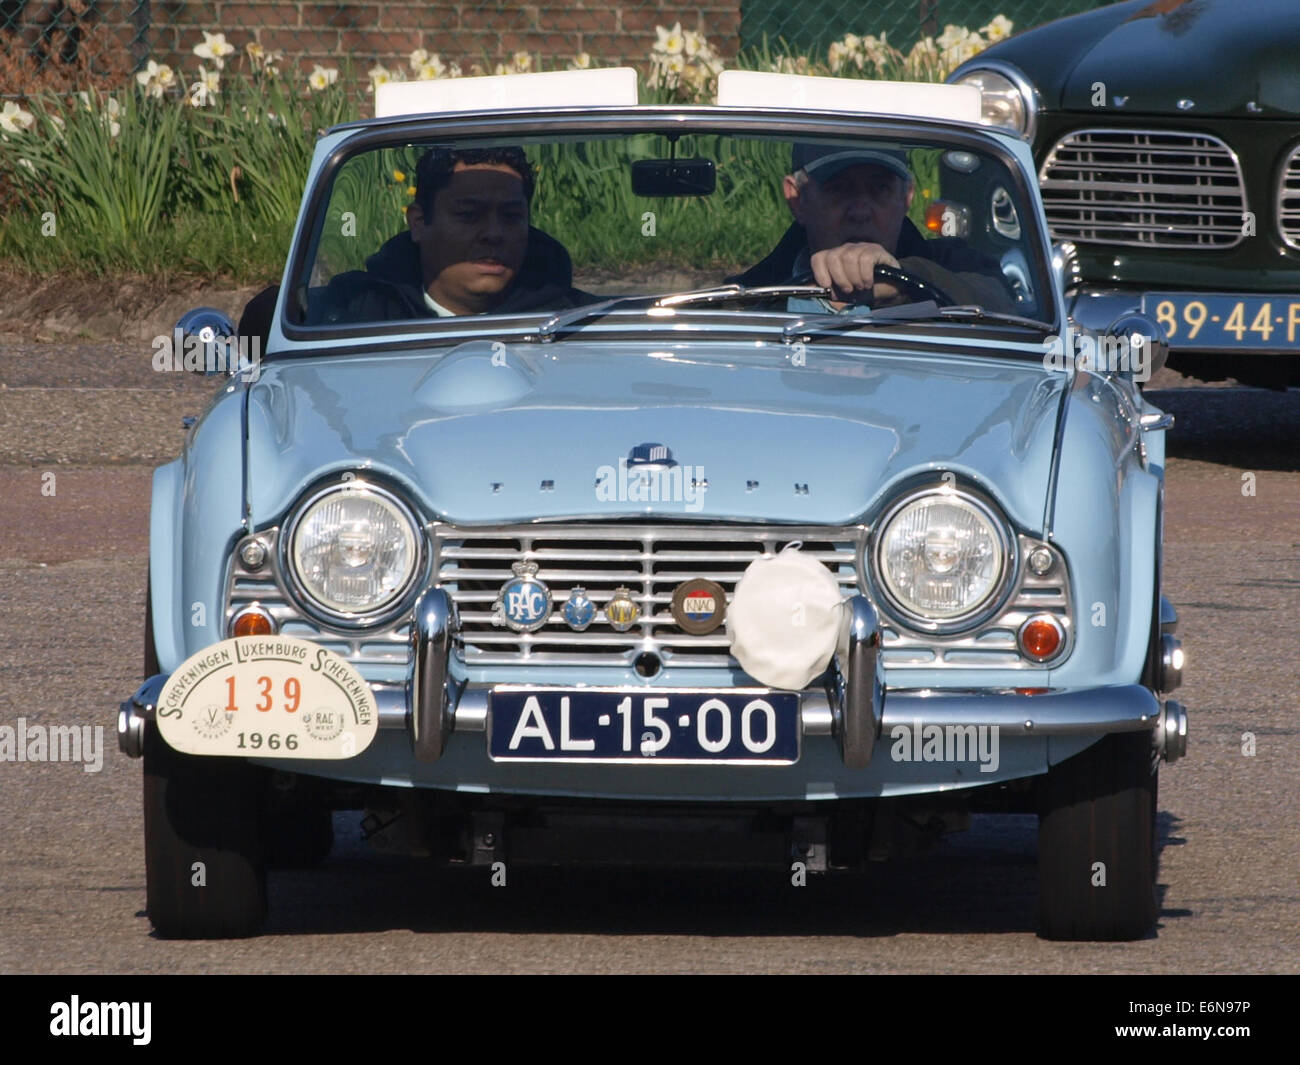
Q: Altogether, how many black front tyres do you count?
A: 2